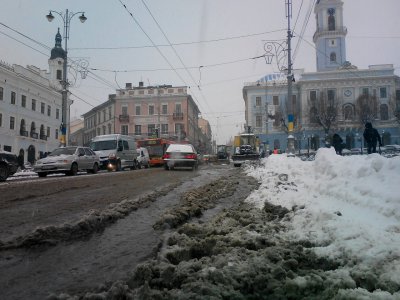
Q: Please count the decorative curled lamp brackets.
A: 2